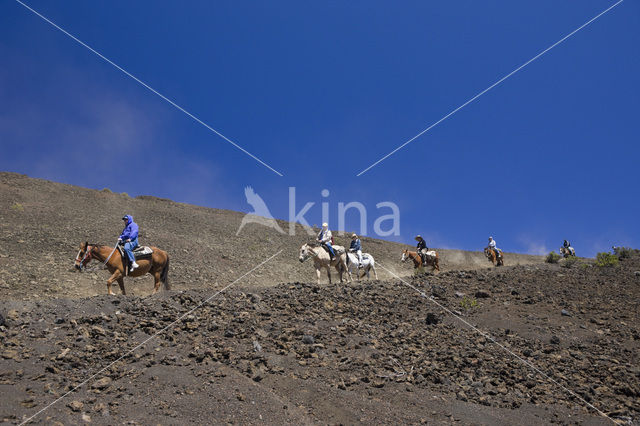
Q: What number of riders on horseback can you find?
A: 6